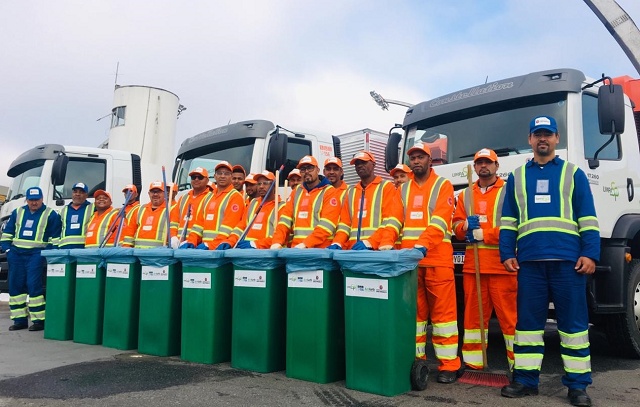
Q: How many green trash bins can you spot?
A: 8